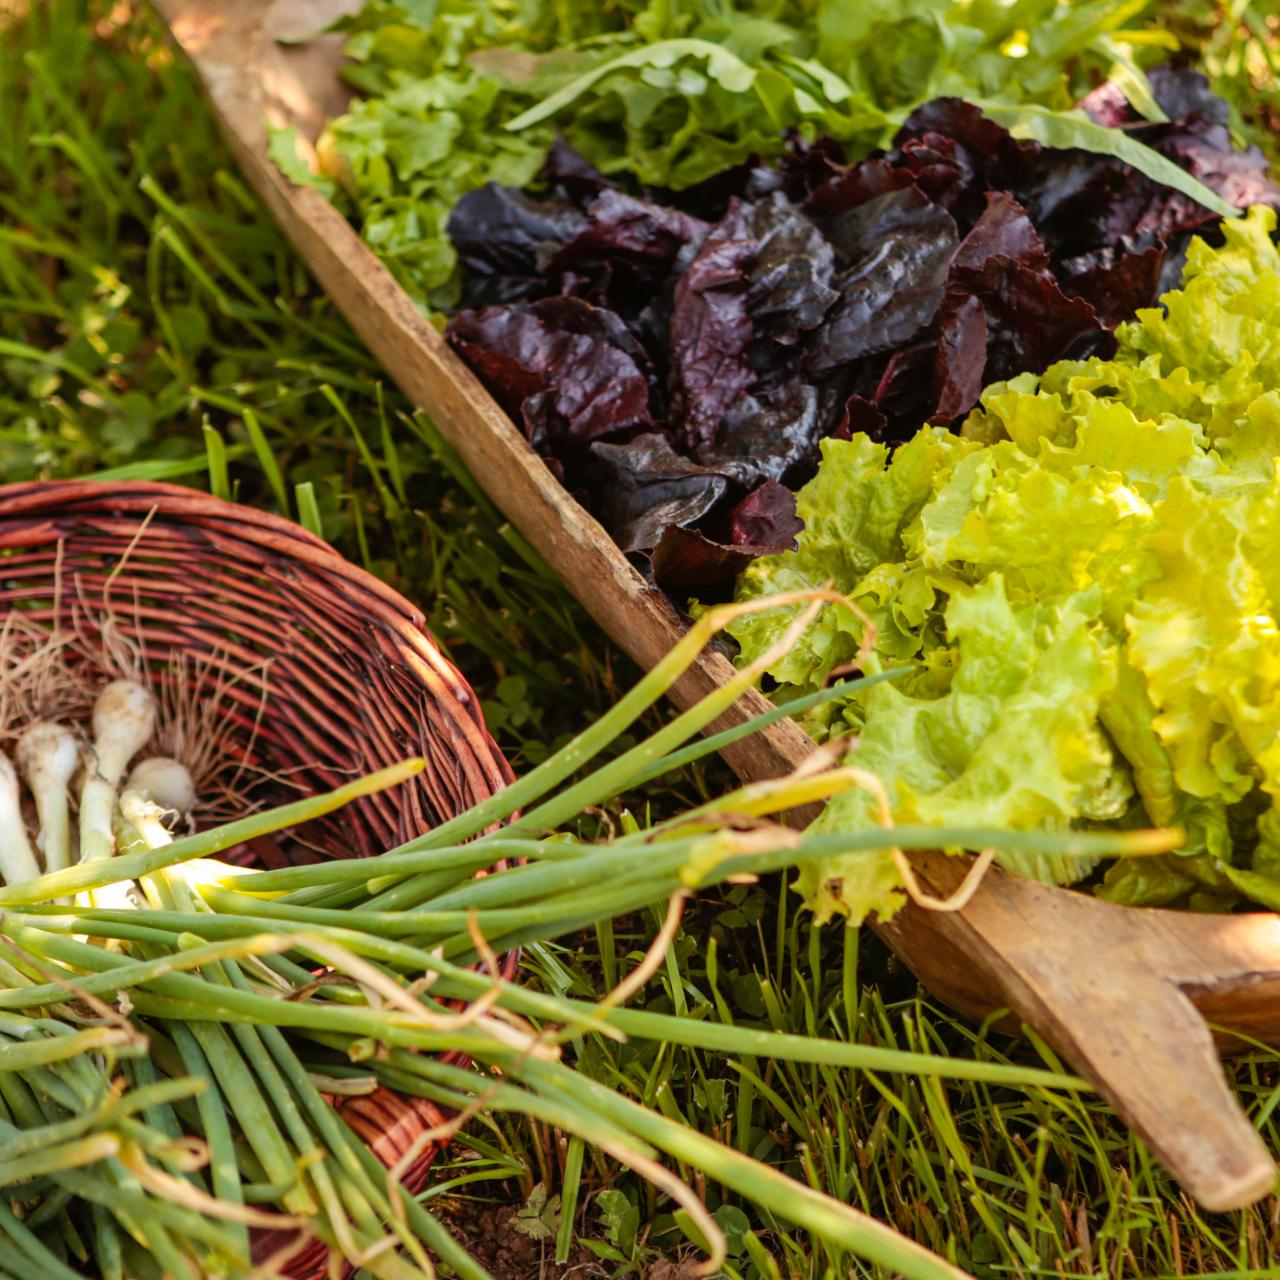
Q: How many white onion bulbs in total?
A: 4